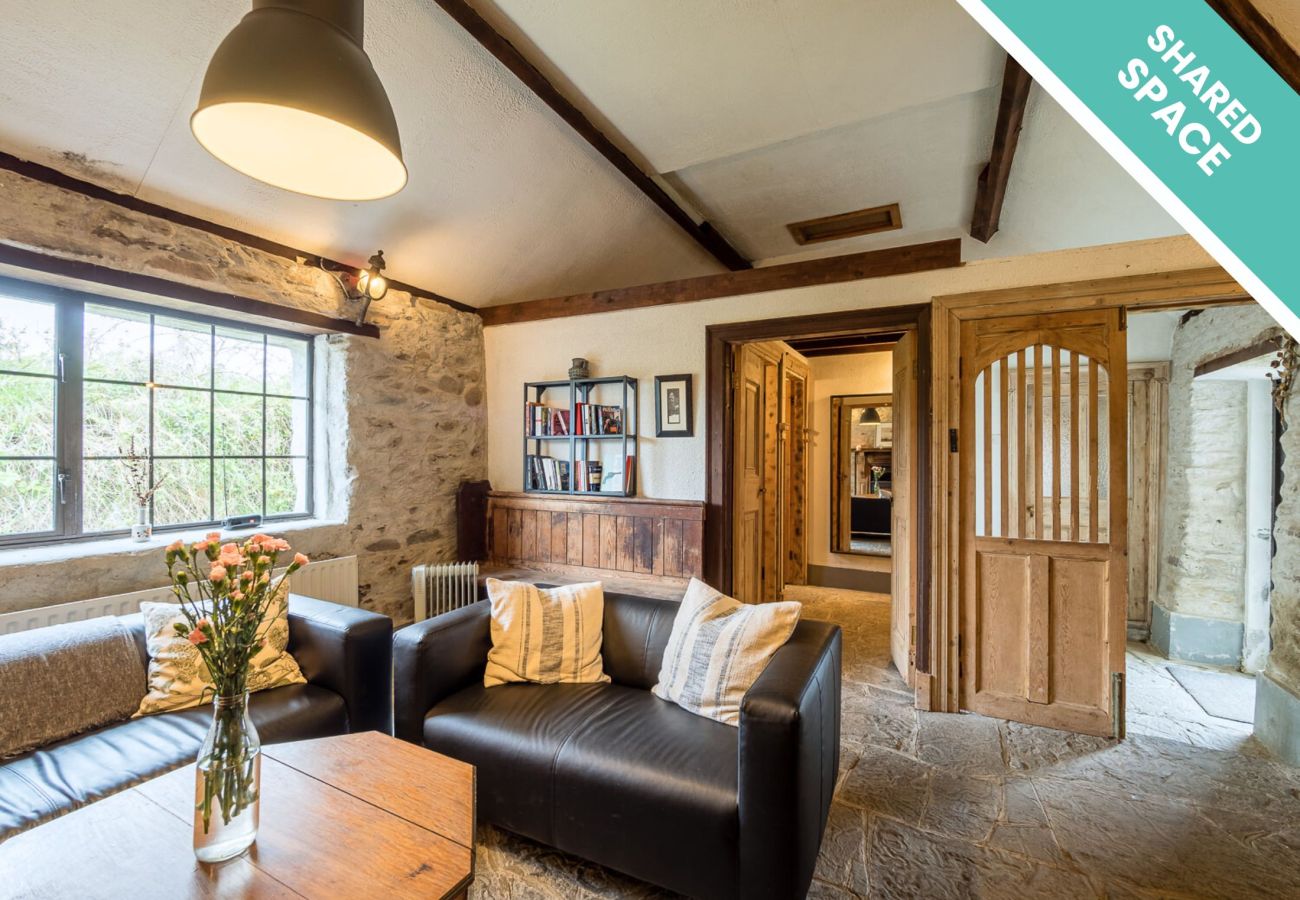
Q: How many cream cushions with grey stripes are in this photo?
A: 2